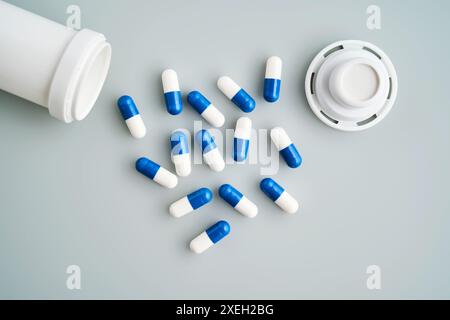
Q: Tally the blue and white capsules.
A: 14